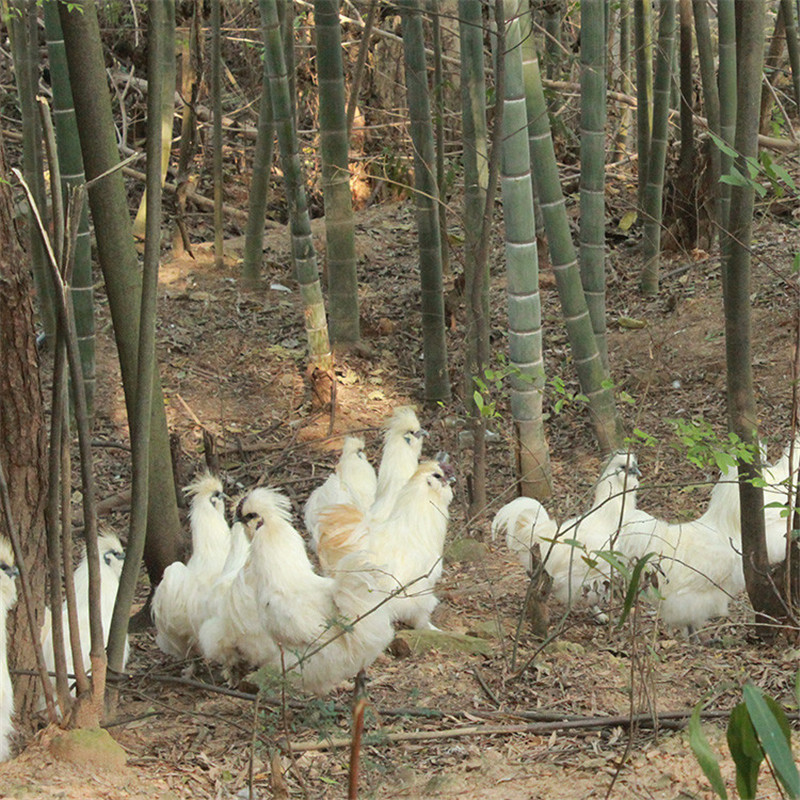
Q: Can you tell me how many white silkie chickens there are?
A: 11